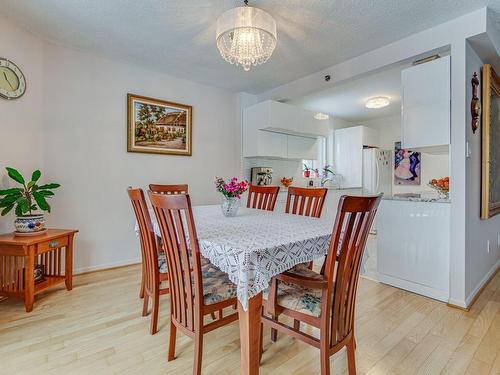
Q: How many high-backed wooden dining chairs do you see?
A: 6